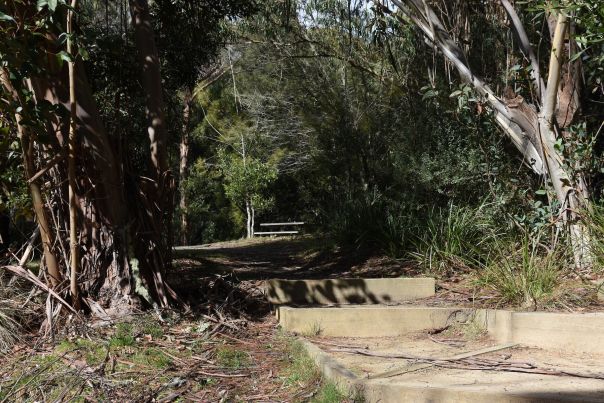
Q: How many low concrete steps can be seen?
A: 3